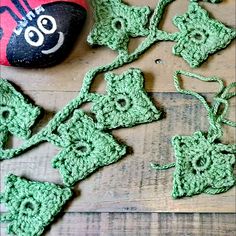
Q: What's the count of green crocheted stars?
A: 7